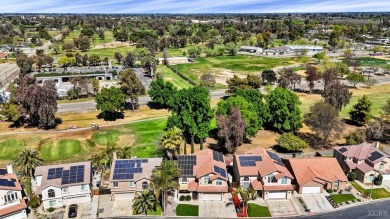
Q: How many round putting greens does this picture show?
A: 3